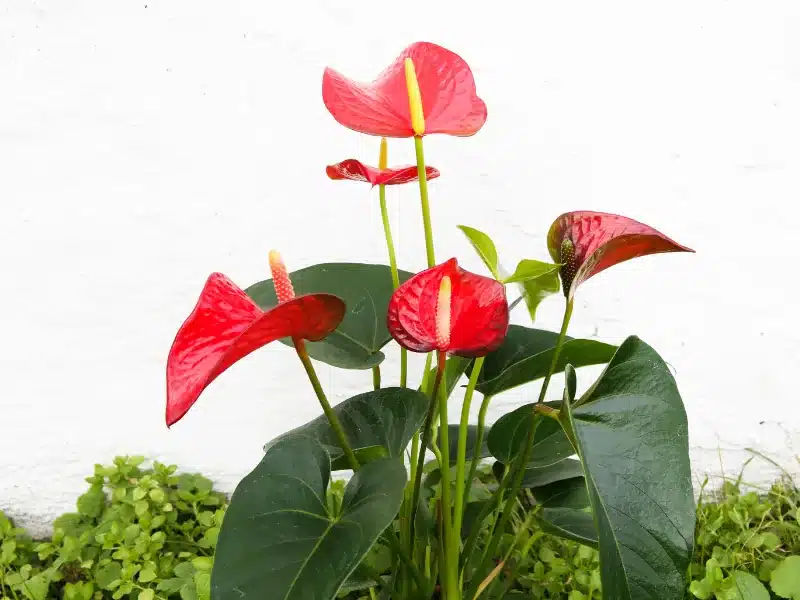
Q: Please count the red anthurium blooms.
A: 5